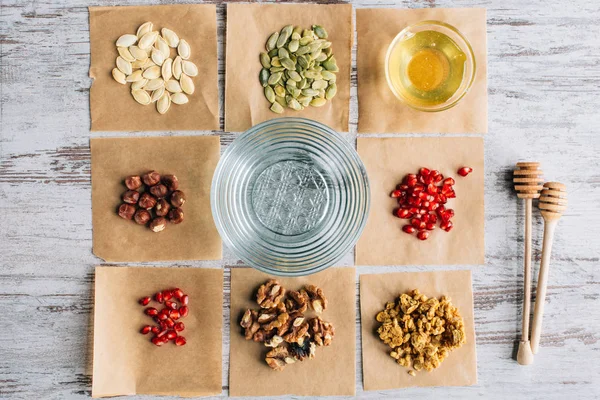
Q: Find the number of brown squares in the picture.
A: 8